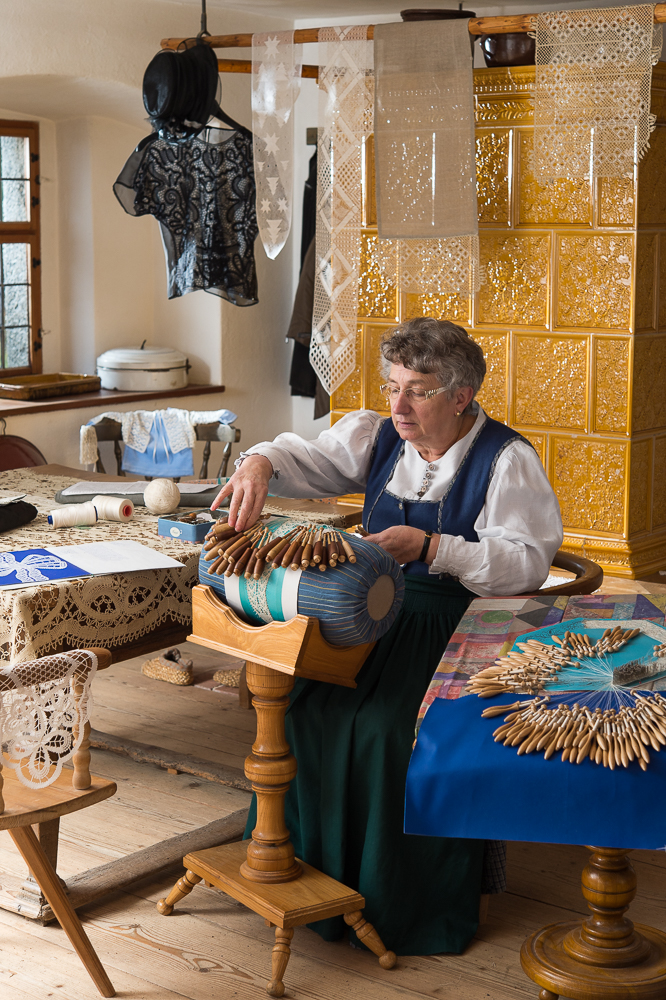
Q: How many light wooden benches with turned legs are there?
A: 1